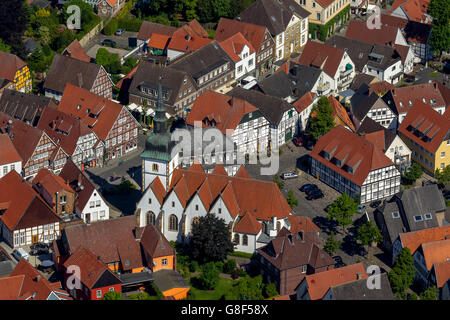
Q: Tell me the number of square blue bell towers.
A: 1